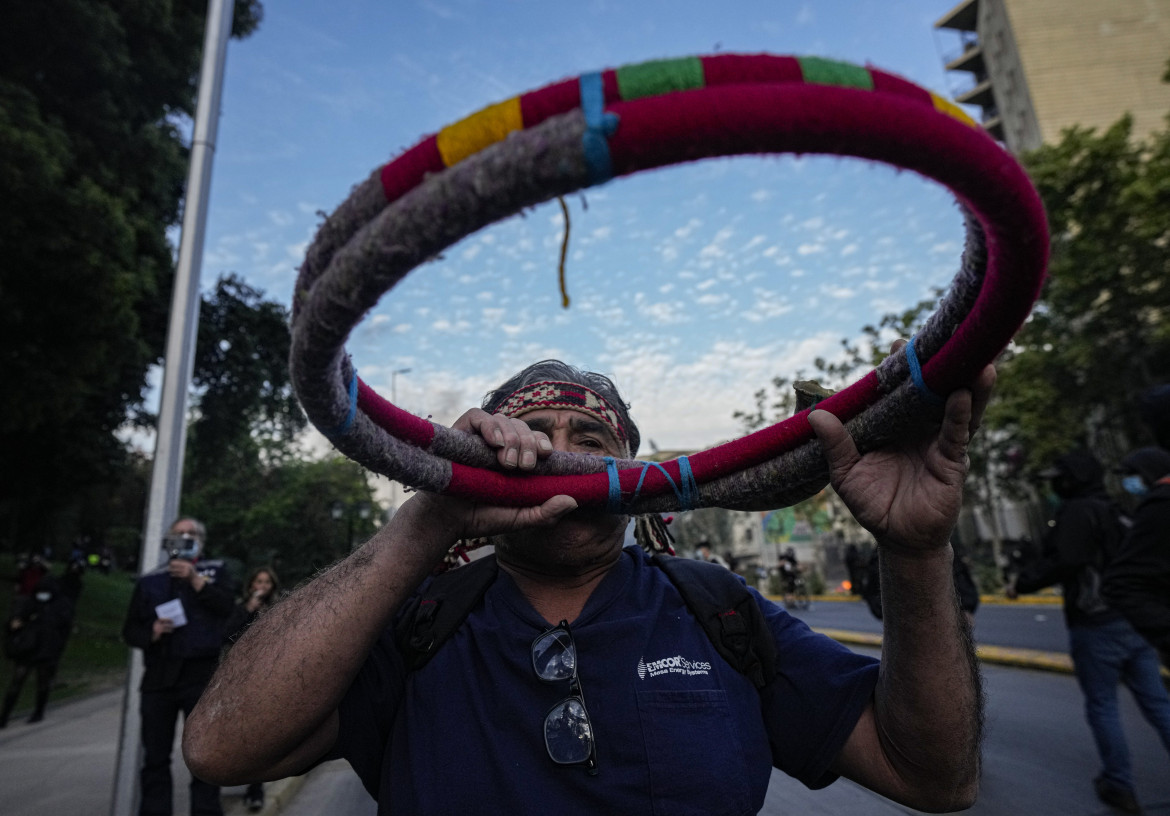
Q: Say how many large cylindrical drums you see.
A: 0